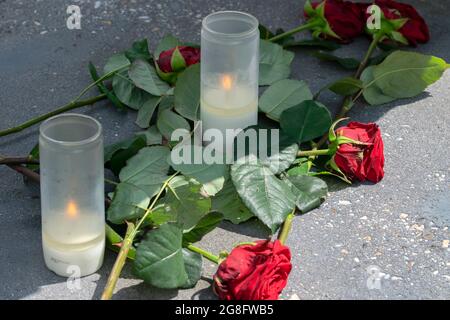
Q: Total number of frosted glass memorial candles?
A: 2